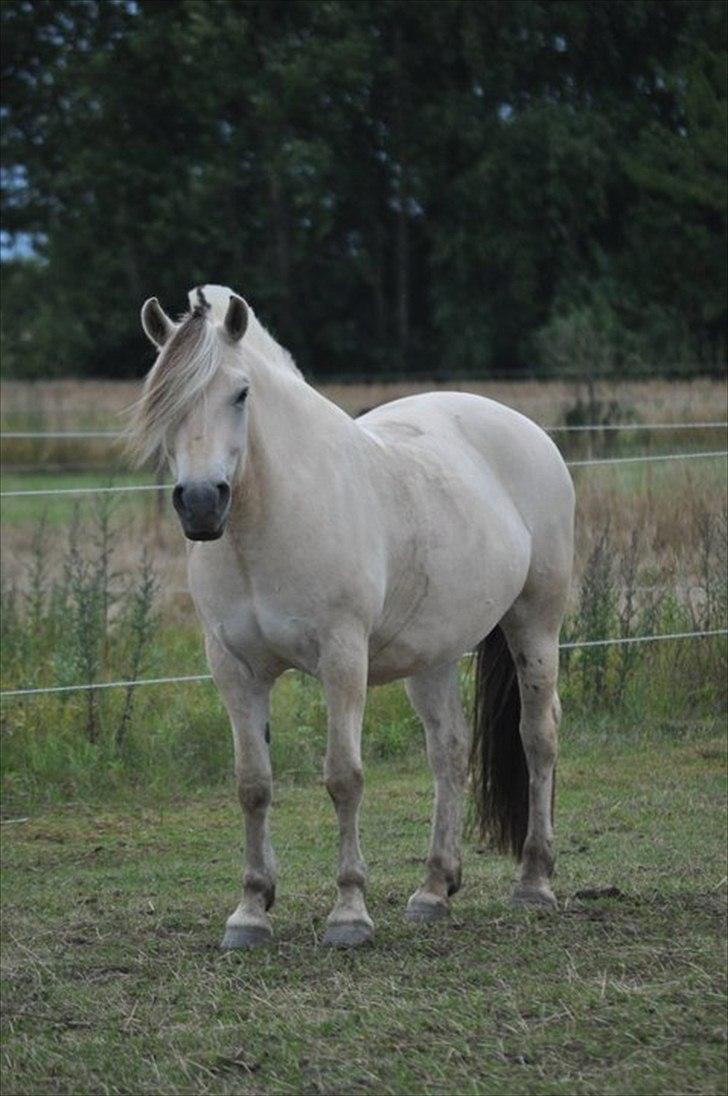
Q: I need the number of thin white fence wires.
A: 3